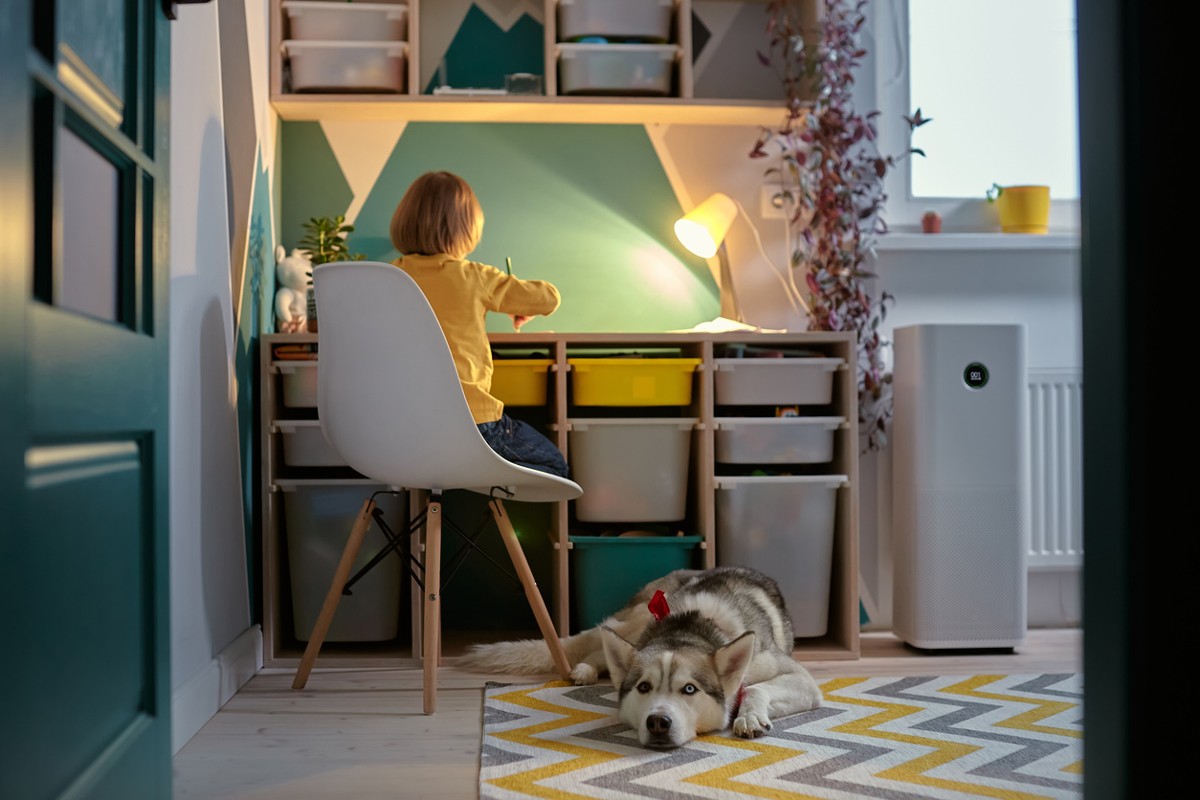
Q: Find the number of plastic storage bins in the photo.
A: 14